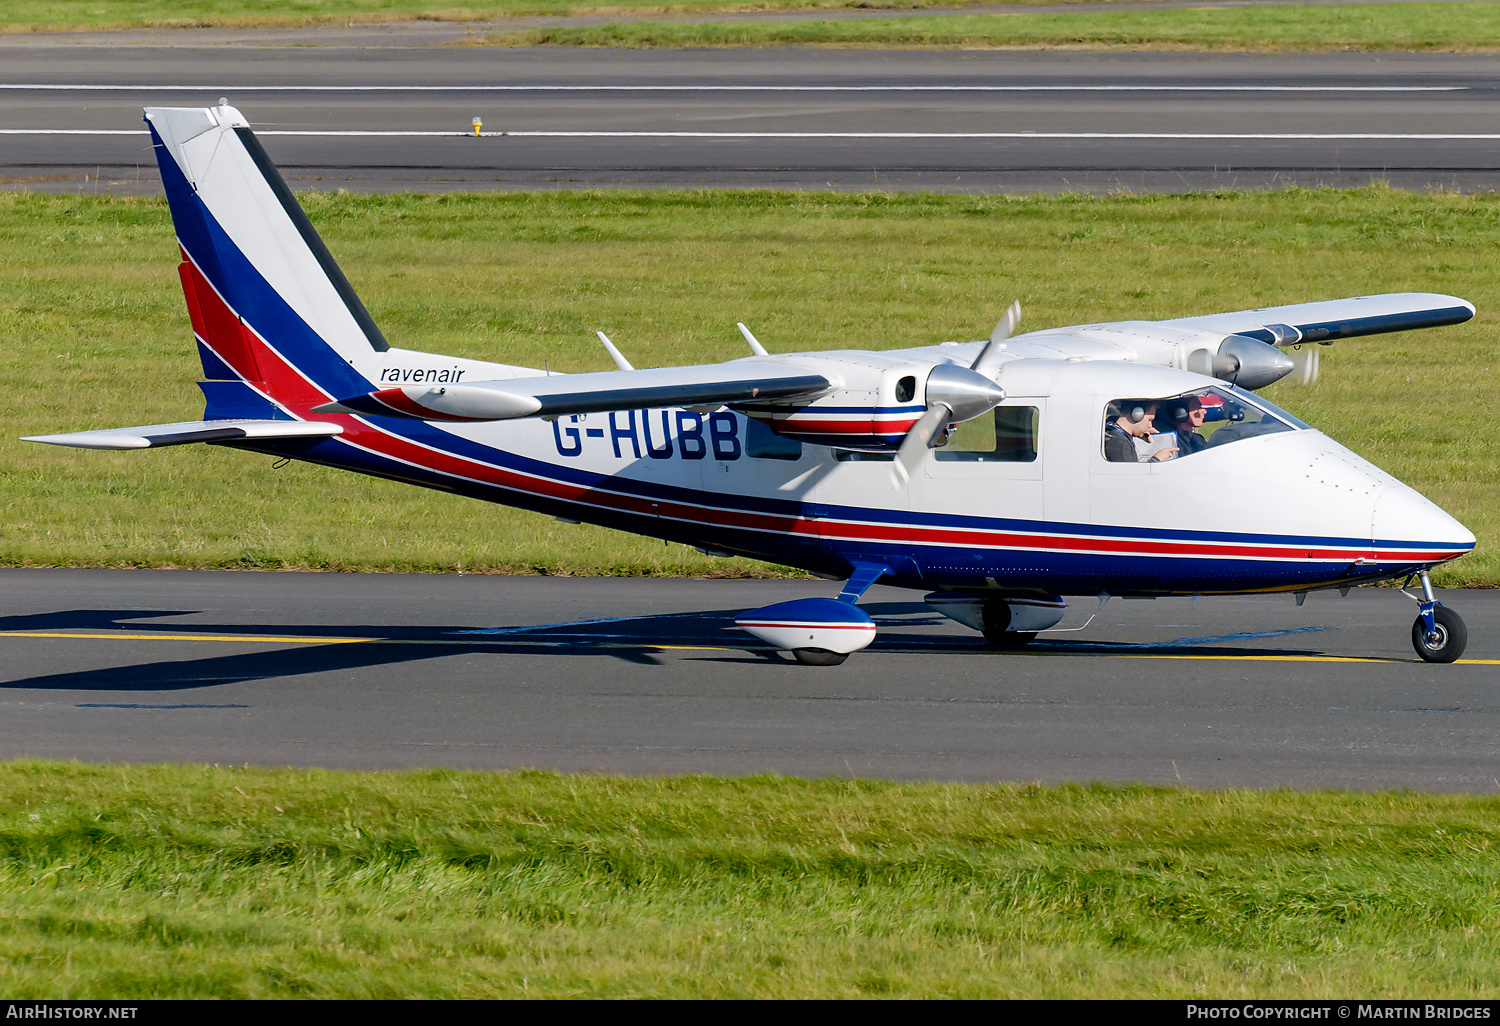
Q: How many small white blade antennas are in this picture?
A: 2